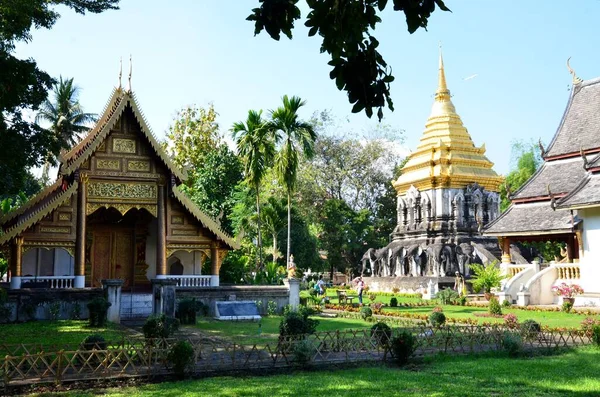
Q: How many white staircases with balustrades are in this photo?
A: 1